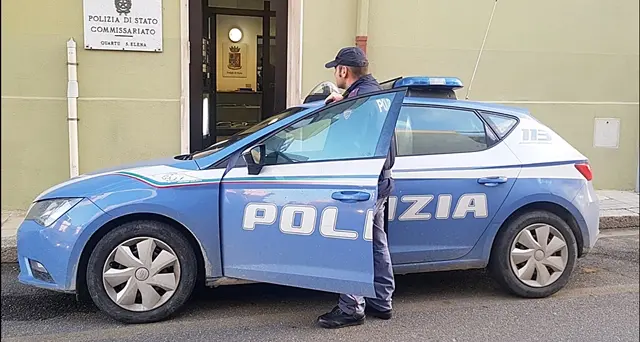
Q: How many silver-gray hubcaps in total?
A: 2